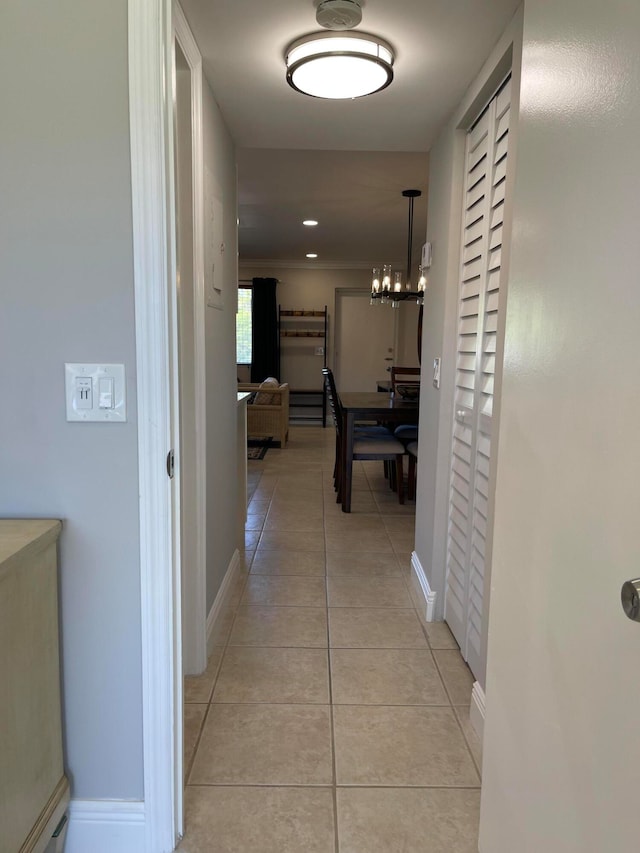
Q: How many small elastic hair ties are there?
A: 0